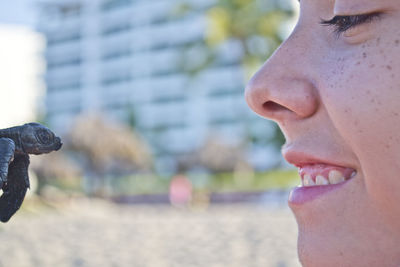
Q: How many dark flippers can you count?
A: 2